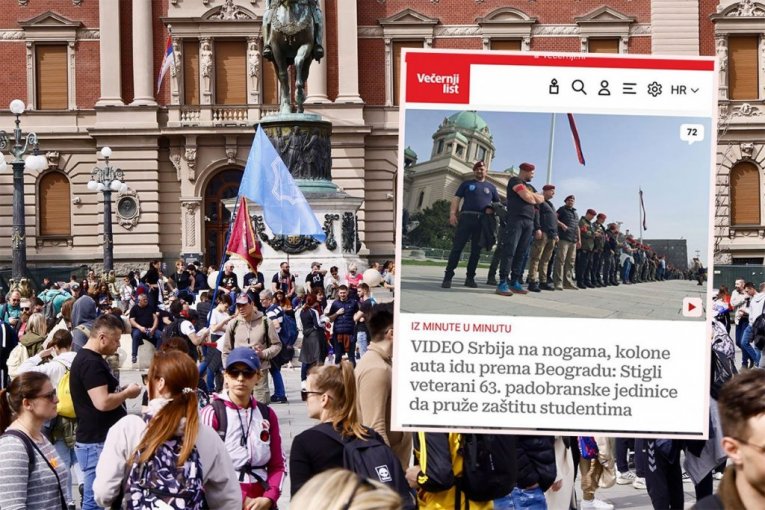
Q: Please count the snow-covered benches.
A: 0